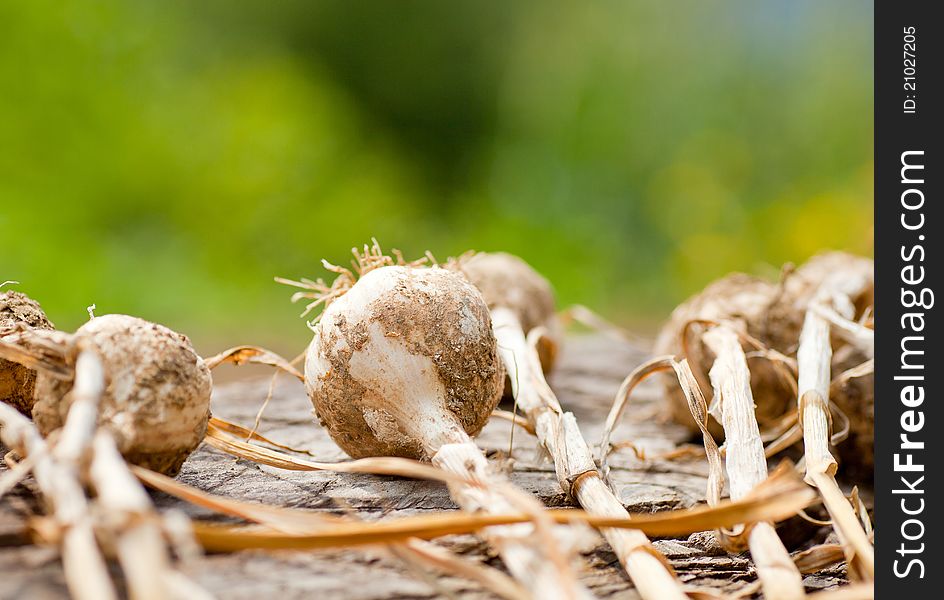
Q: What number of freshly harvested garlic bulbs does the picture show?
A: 6